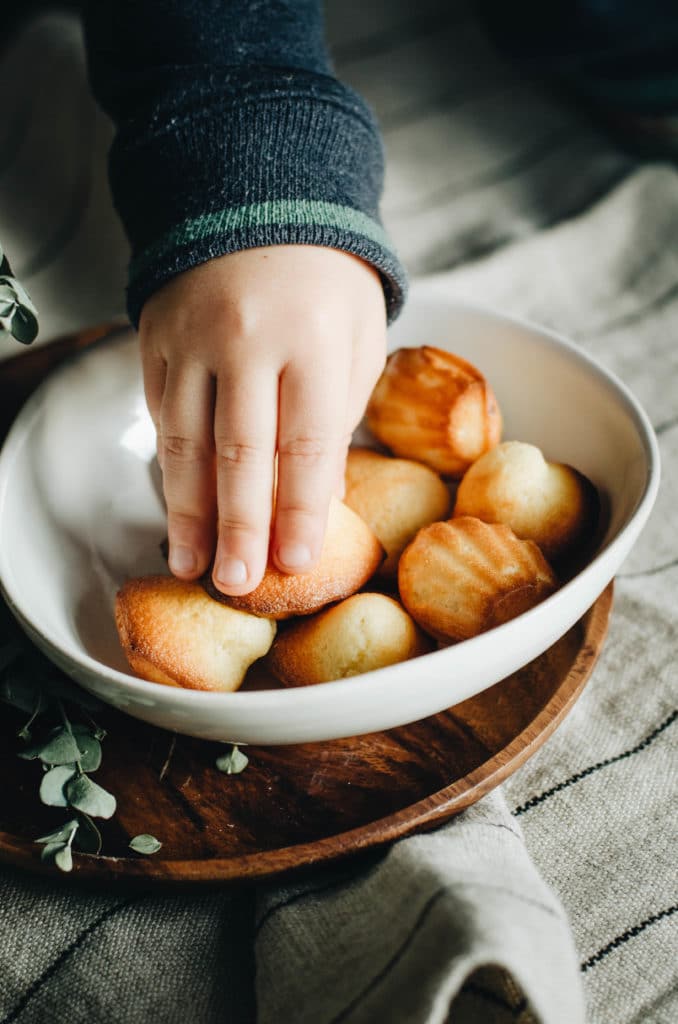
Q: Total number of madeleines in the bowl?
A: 7